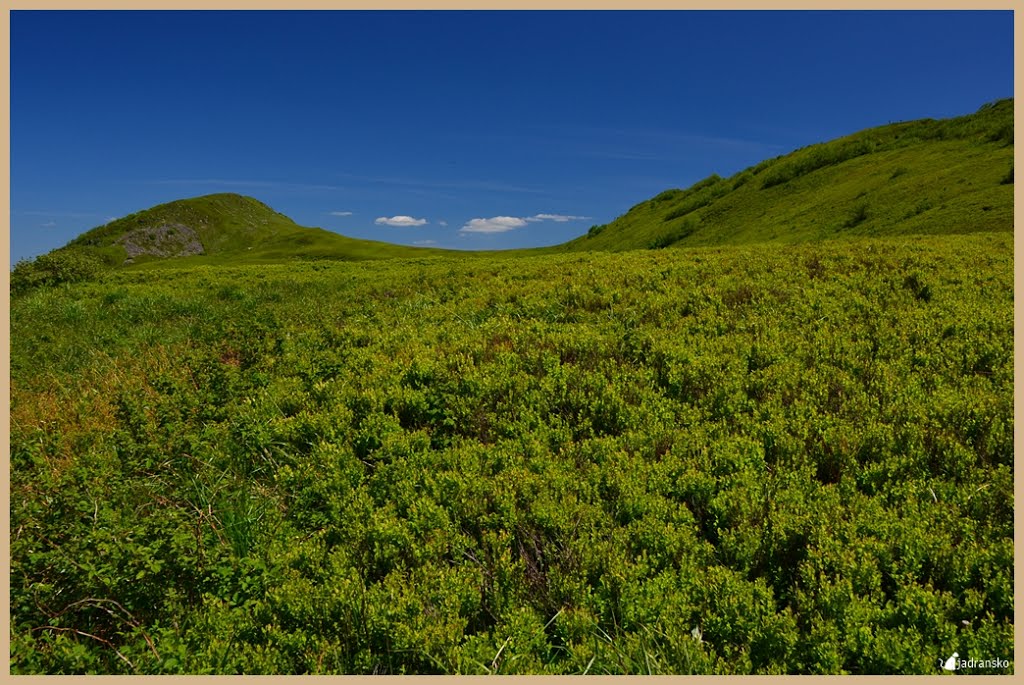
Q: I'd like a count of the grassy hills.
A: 2